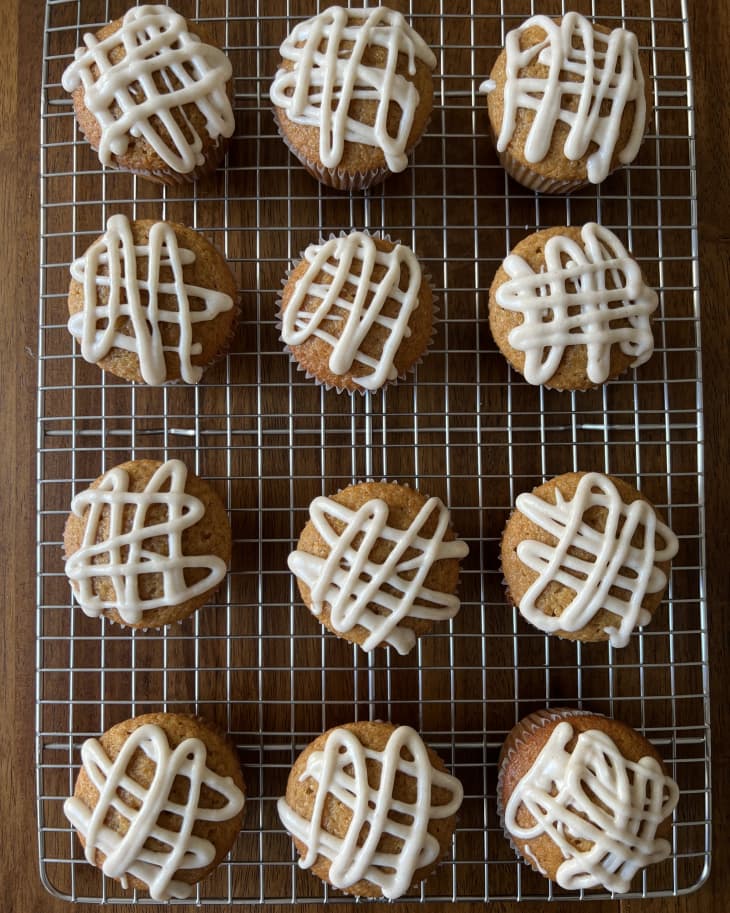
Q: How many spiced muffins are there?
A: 12